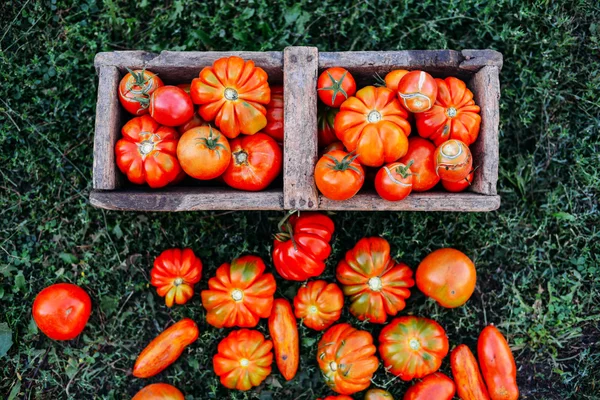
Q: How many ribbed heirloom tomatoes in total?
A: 12